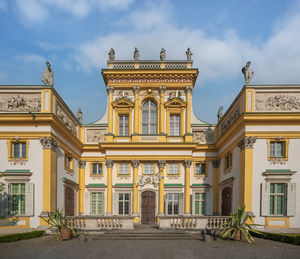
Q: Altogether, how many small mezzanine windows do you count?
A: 9